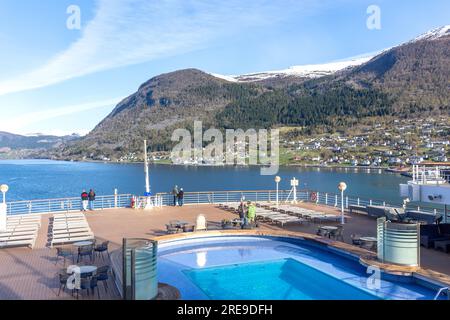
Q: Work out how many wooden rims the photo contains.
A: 1